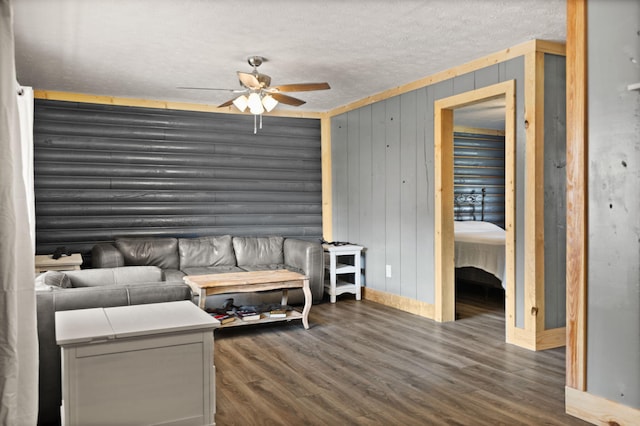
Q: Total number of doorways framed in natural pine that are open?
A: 1